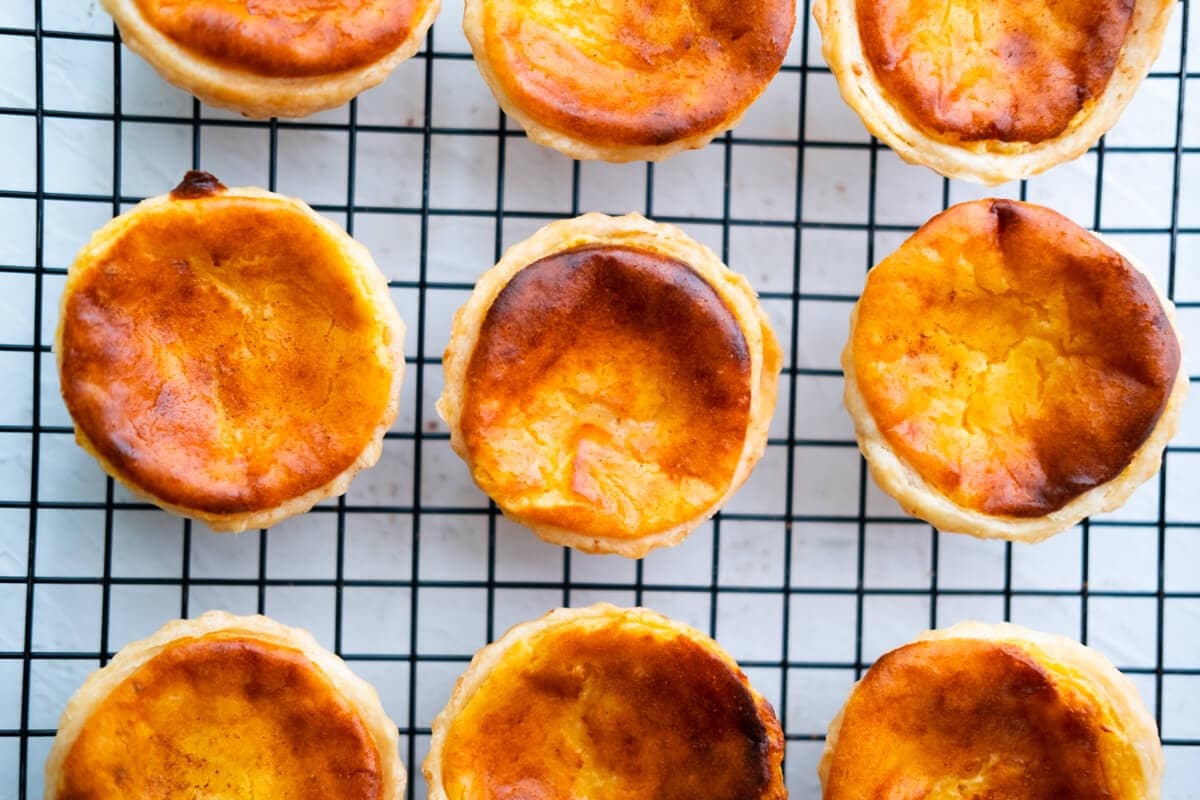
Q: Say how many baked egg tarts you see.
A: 9